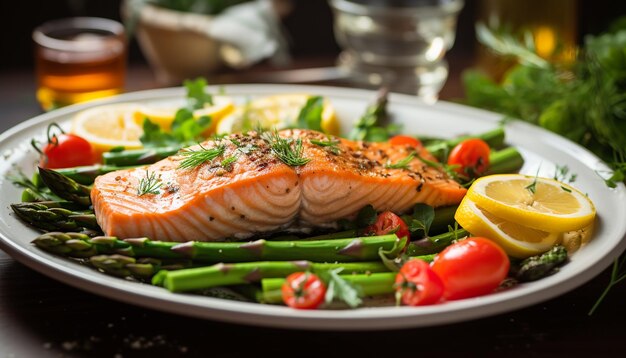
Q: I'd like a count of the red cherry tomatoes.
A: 7